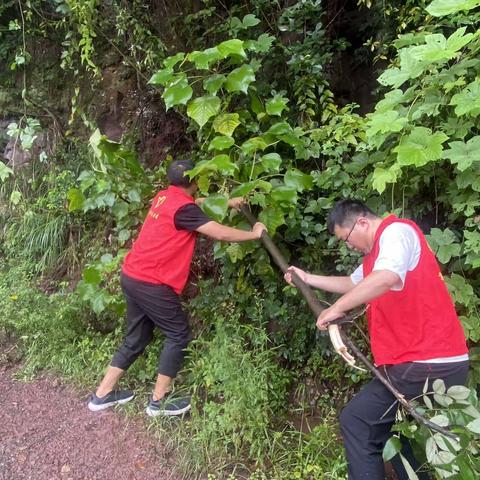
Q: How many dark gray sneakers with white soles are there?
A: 2